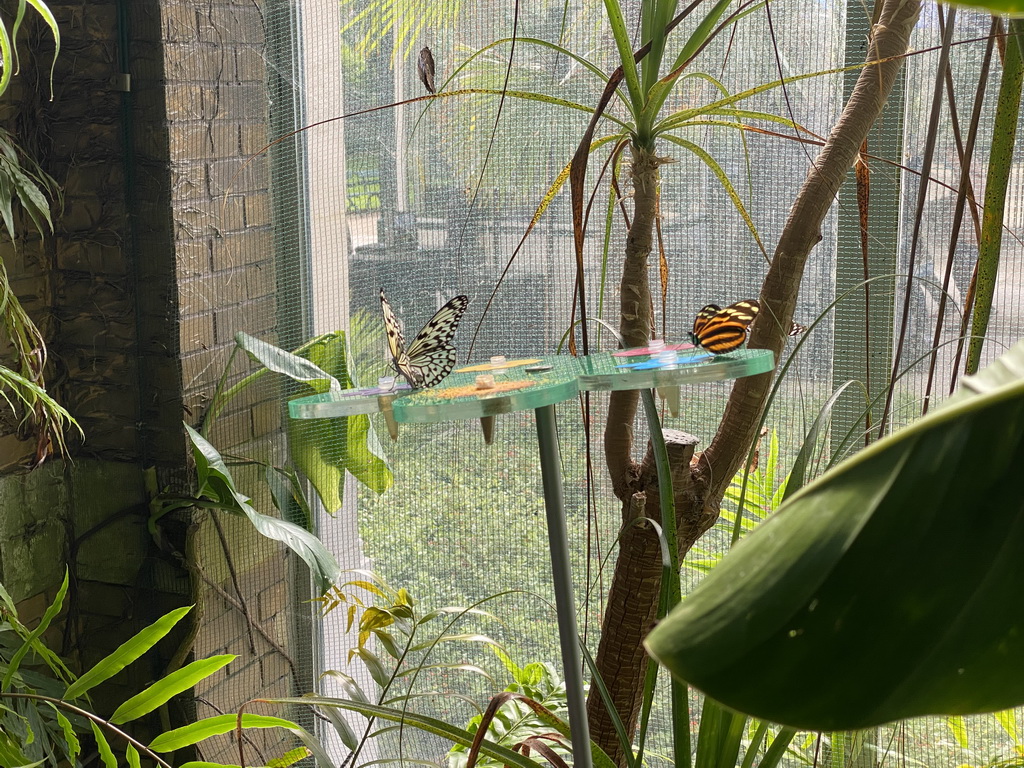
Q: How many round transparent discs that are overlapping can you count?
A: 3